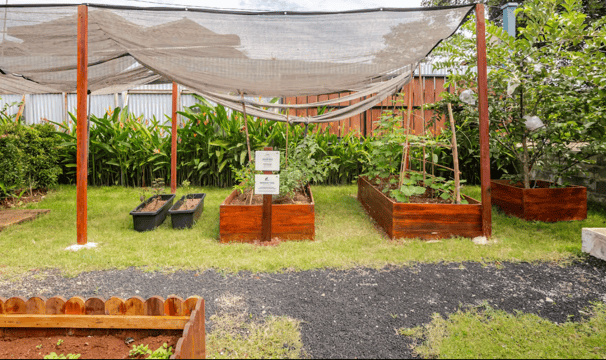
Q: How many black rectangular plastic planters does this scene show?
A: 2